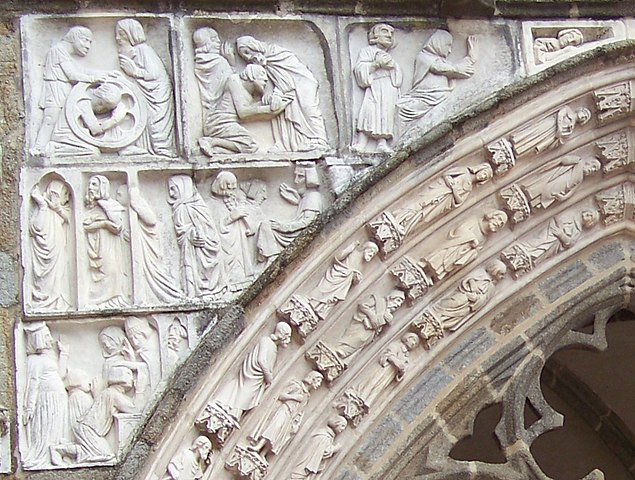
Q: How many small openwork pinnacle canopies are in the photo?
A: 14